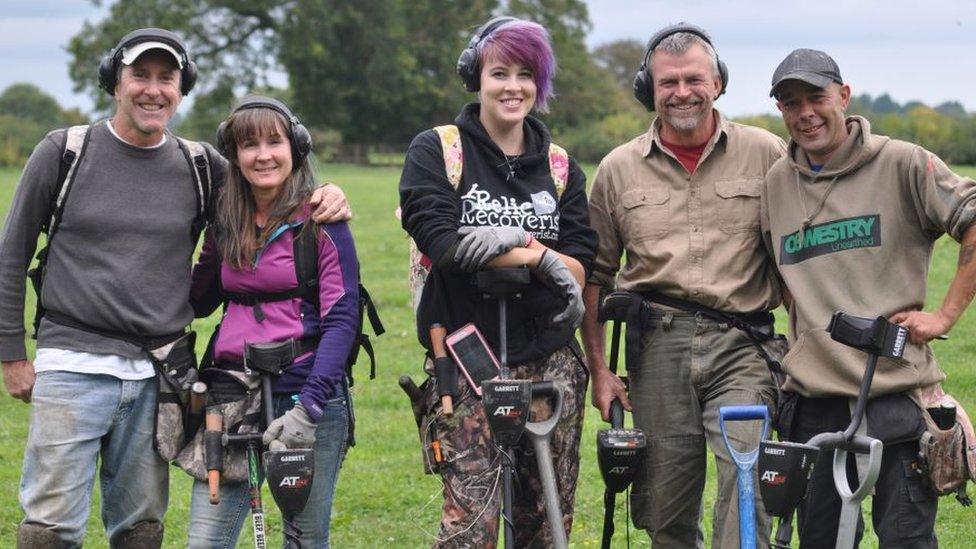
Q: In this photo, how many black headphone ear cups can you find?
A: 7